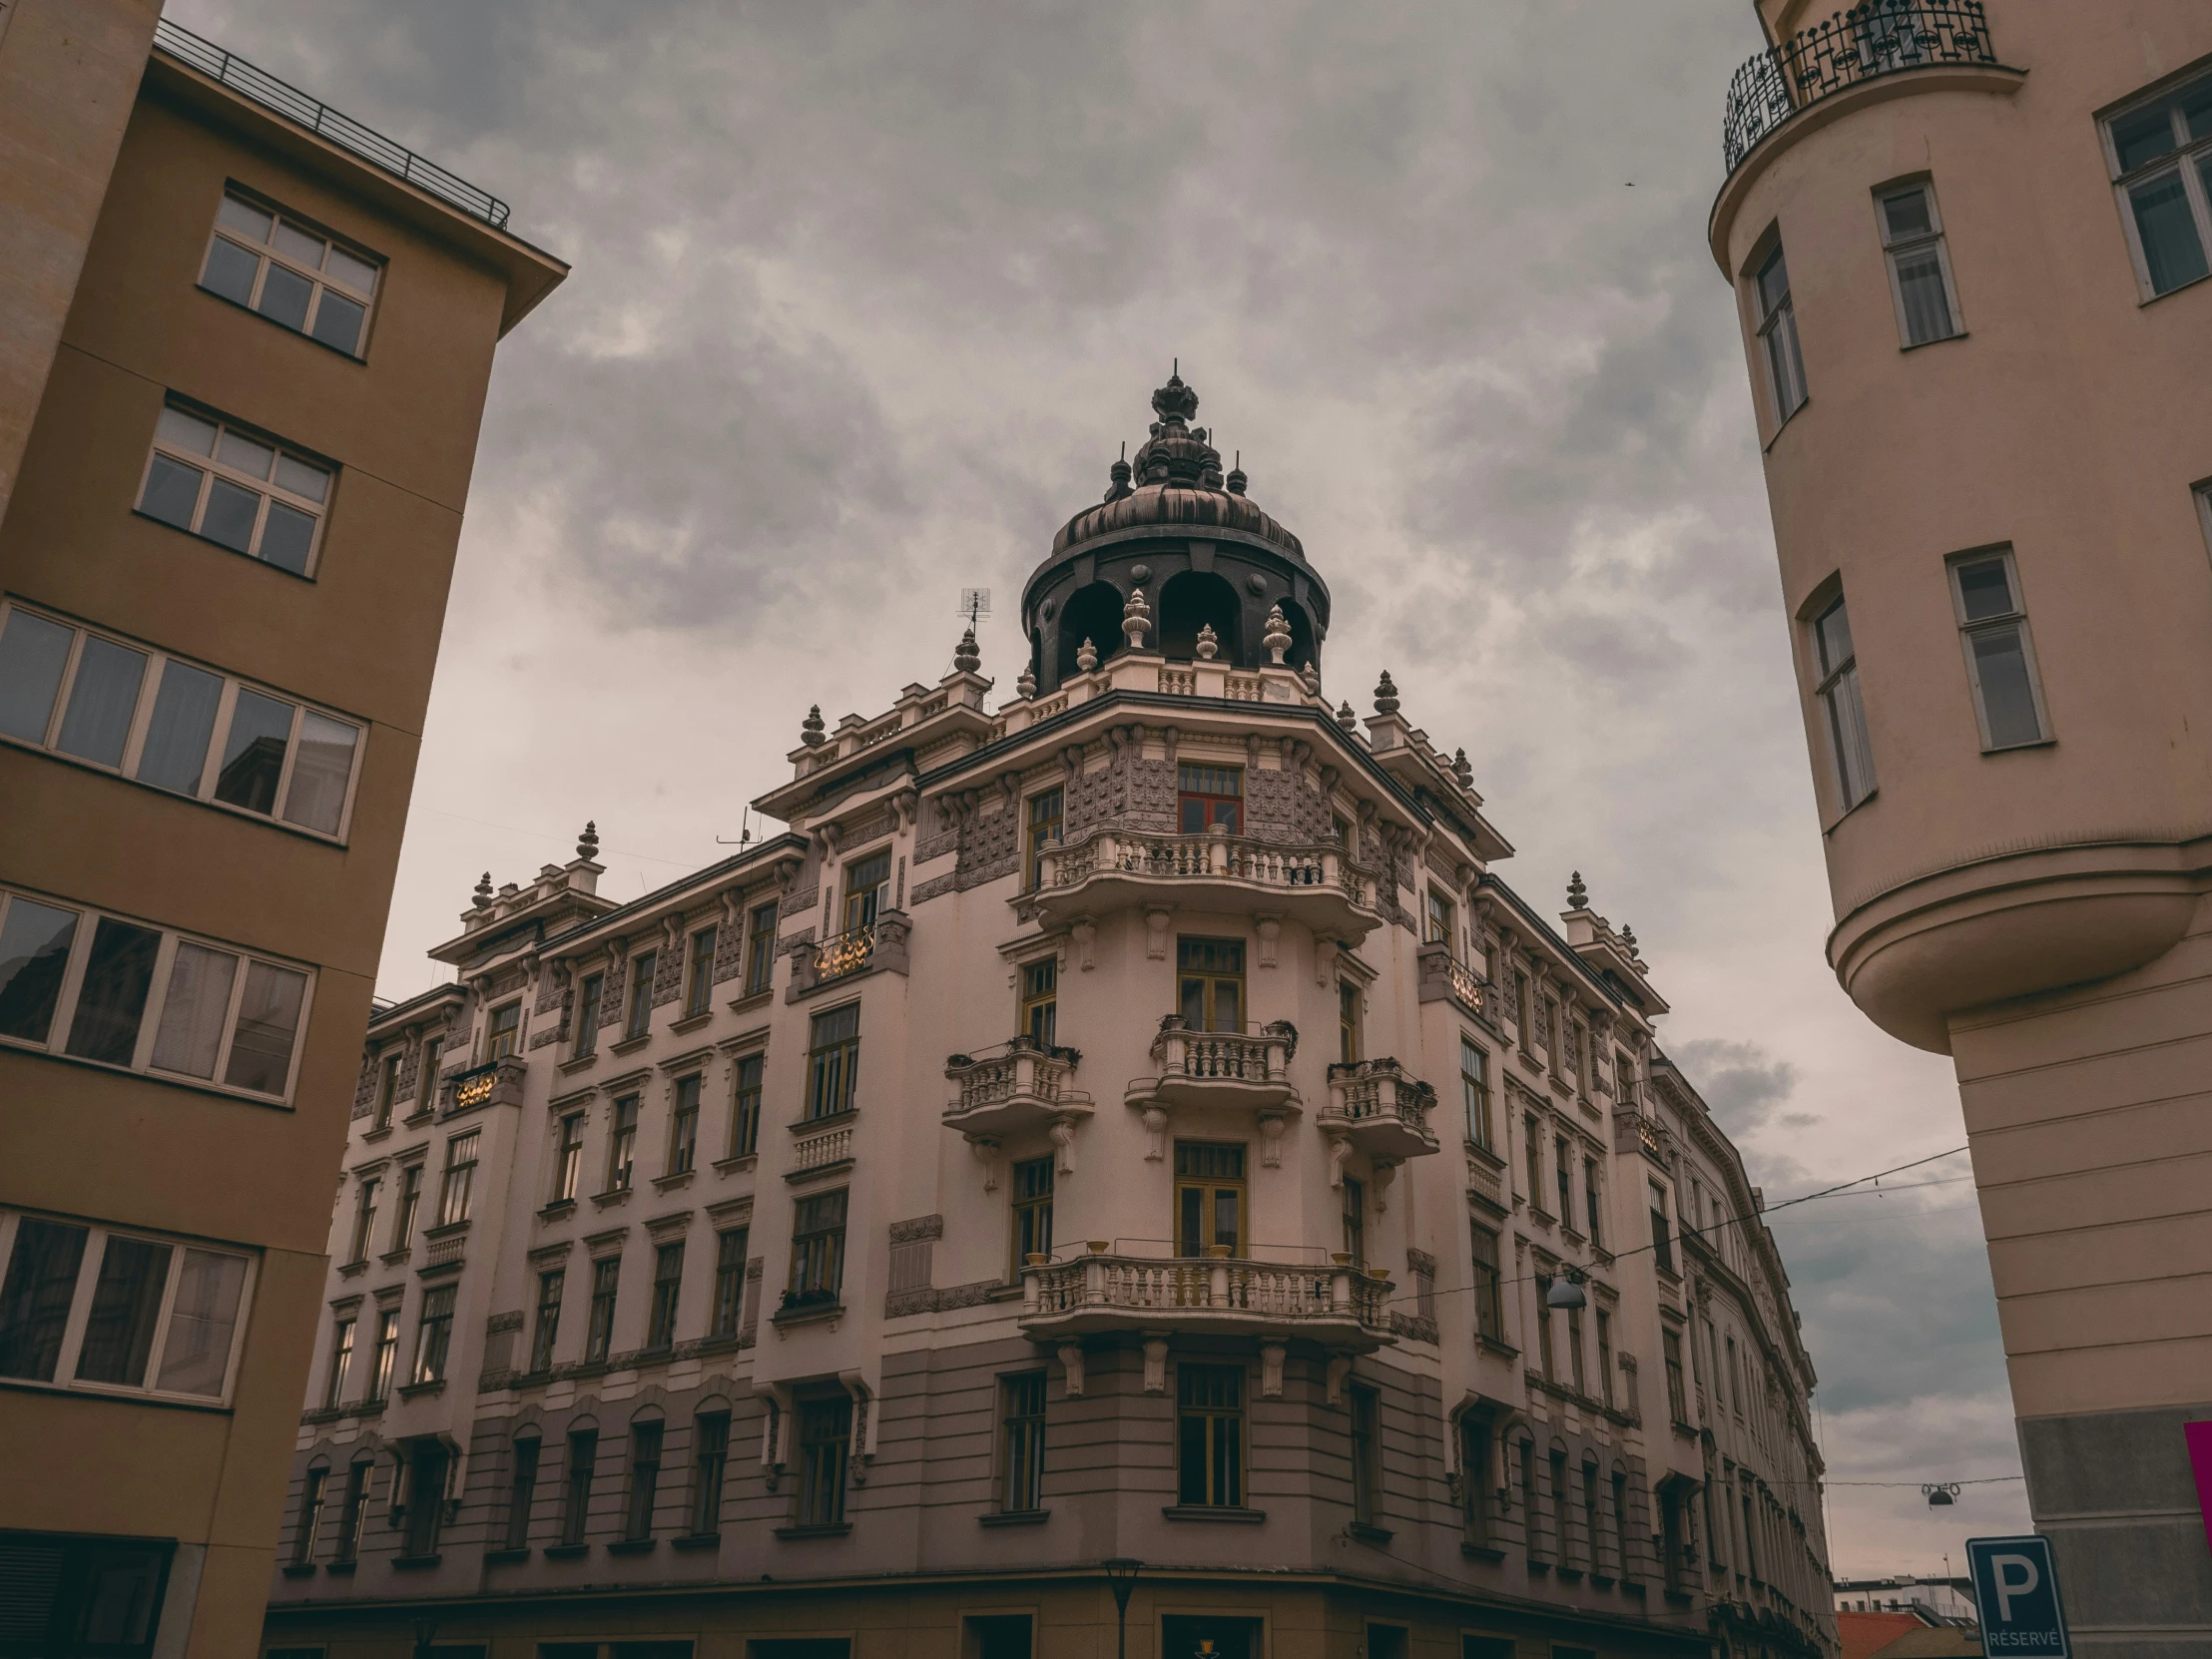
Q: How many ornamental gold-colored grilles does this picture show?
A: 4